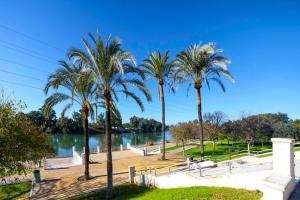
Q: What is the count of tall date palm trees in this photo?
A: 4